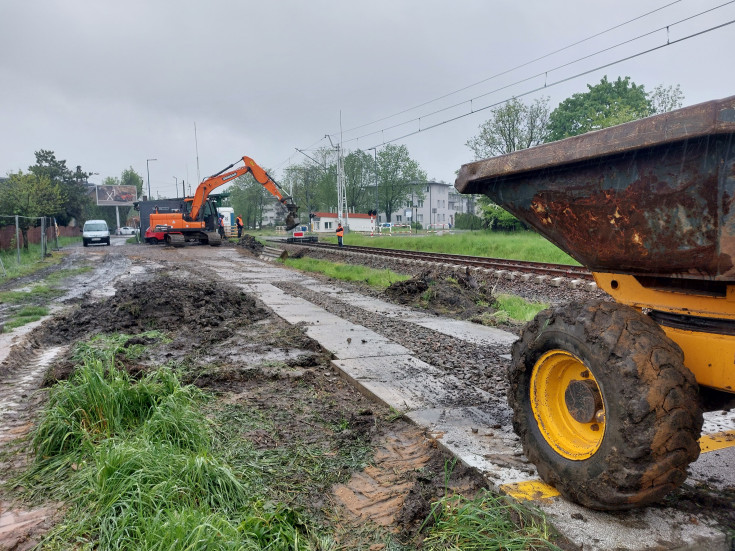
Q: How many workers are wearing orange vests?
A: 3